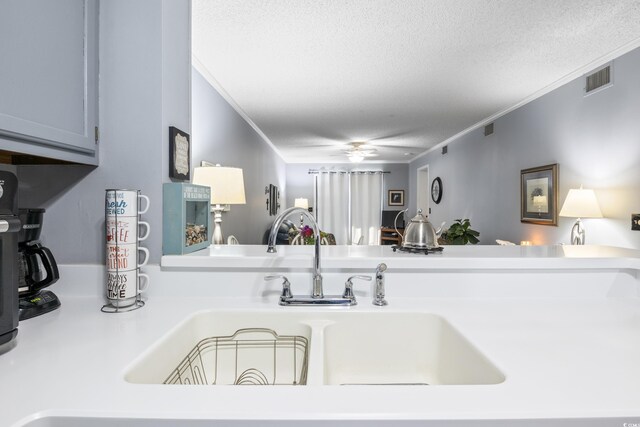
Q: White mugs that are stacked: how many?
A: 4